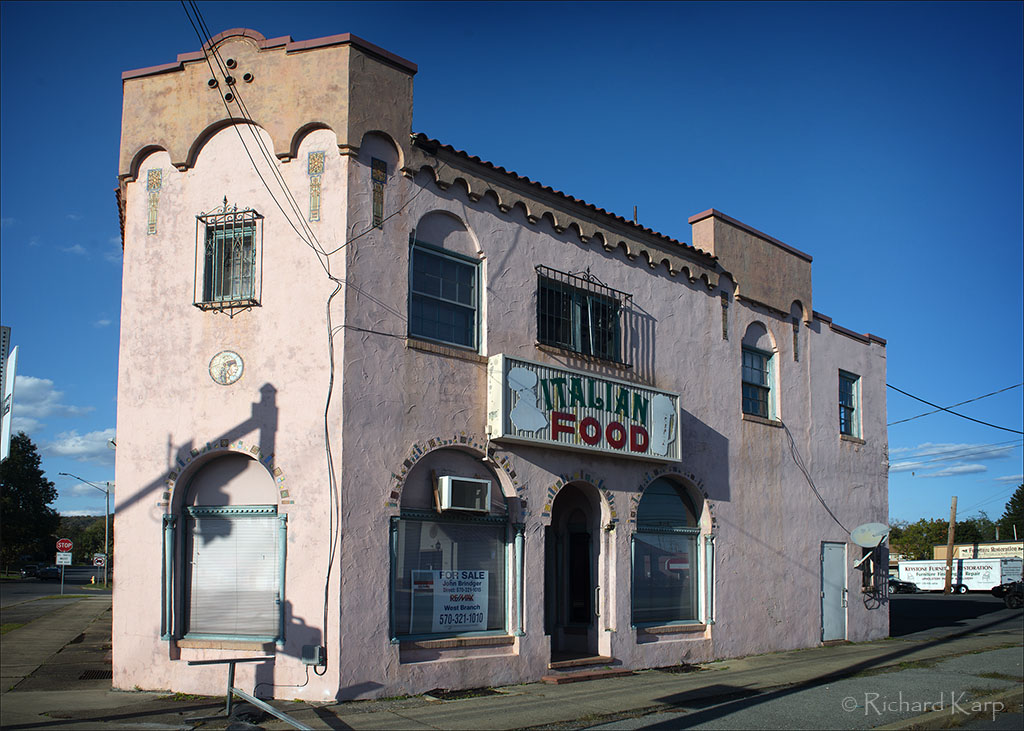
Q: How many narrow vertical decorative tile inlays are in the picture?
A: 5